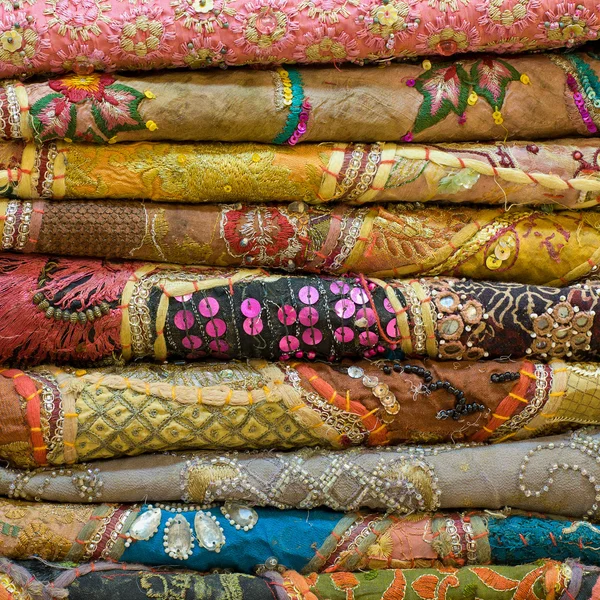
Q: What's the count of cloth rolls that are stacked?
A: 9